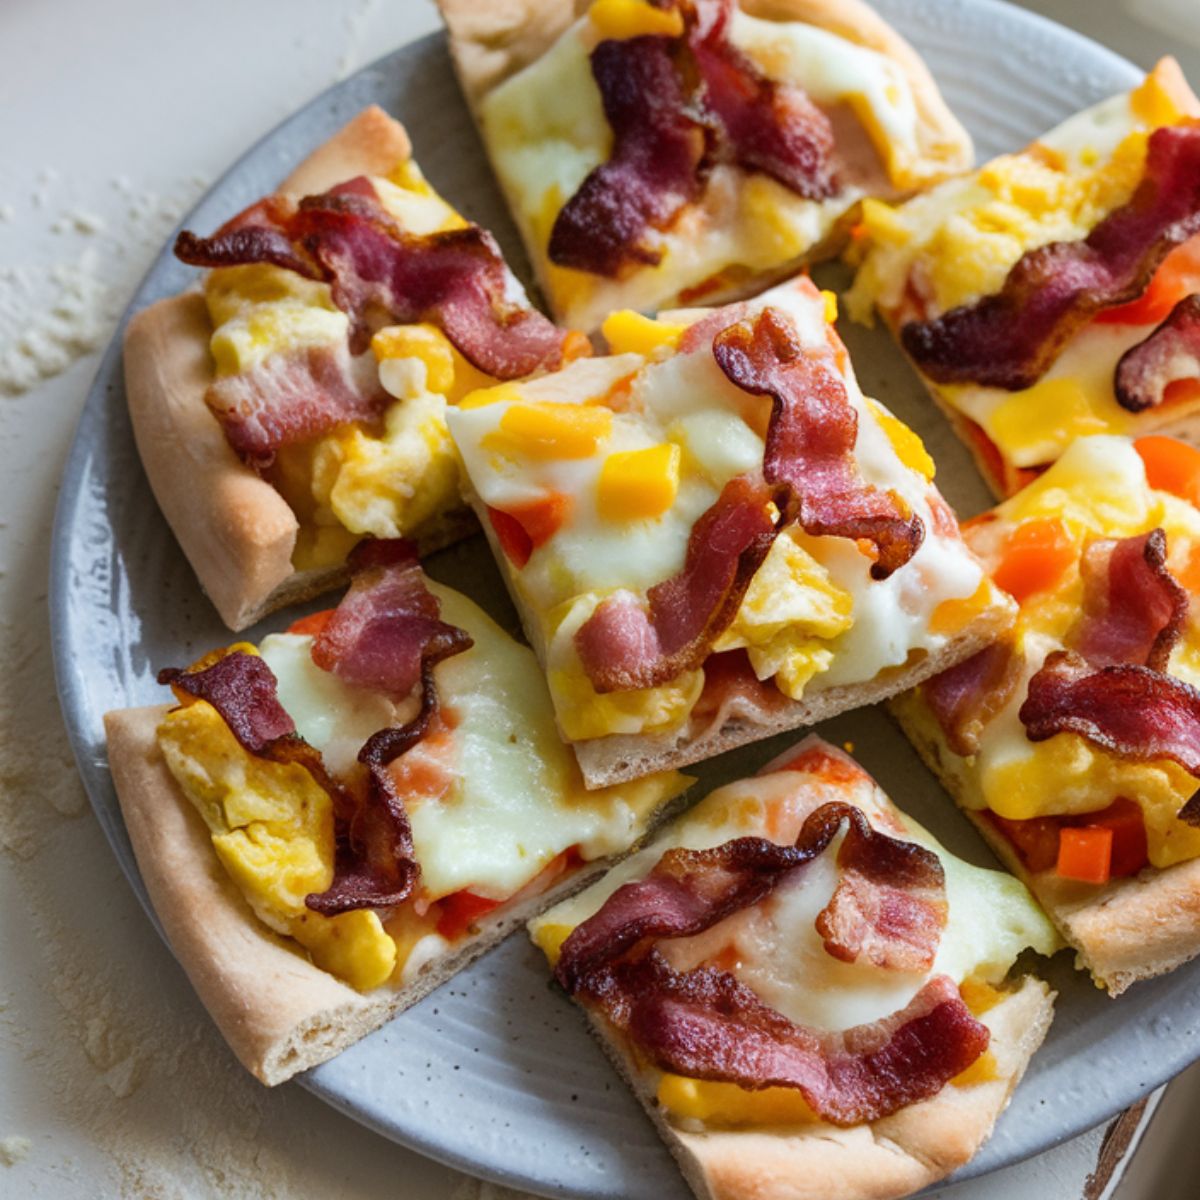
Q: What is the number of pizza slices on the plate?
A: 7